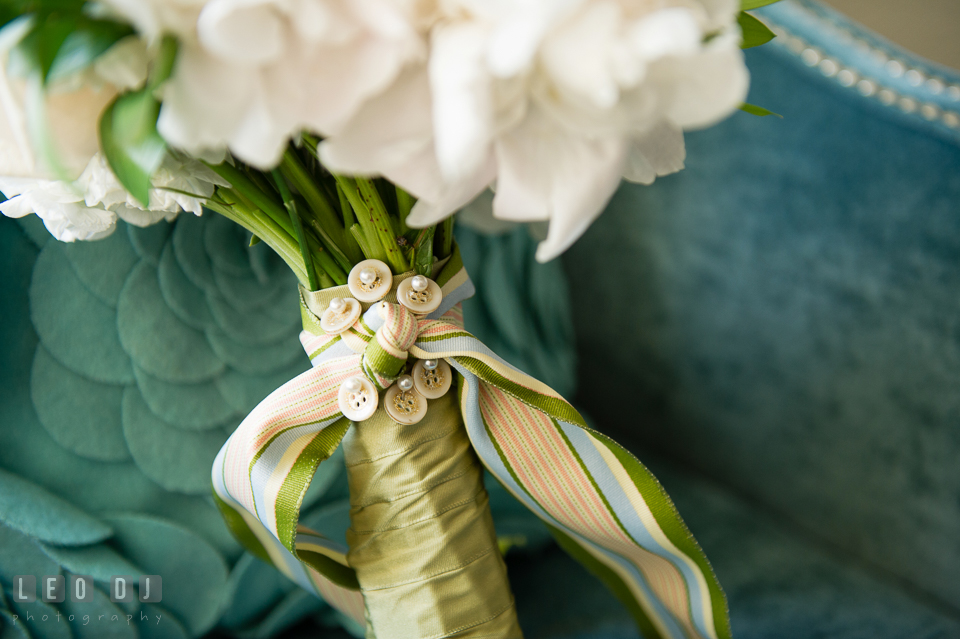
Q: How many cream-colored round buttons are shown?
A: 6